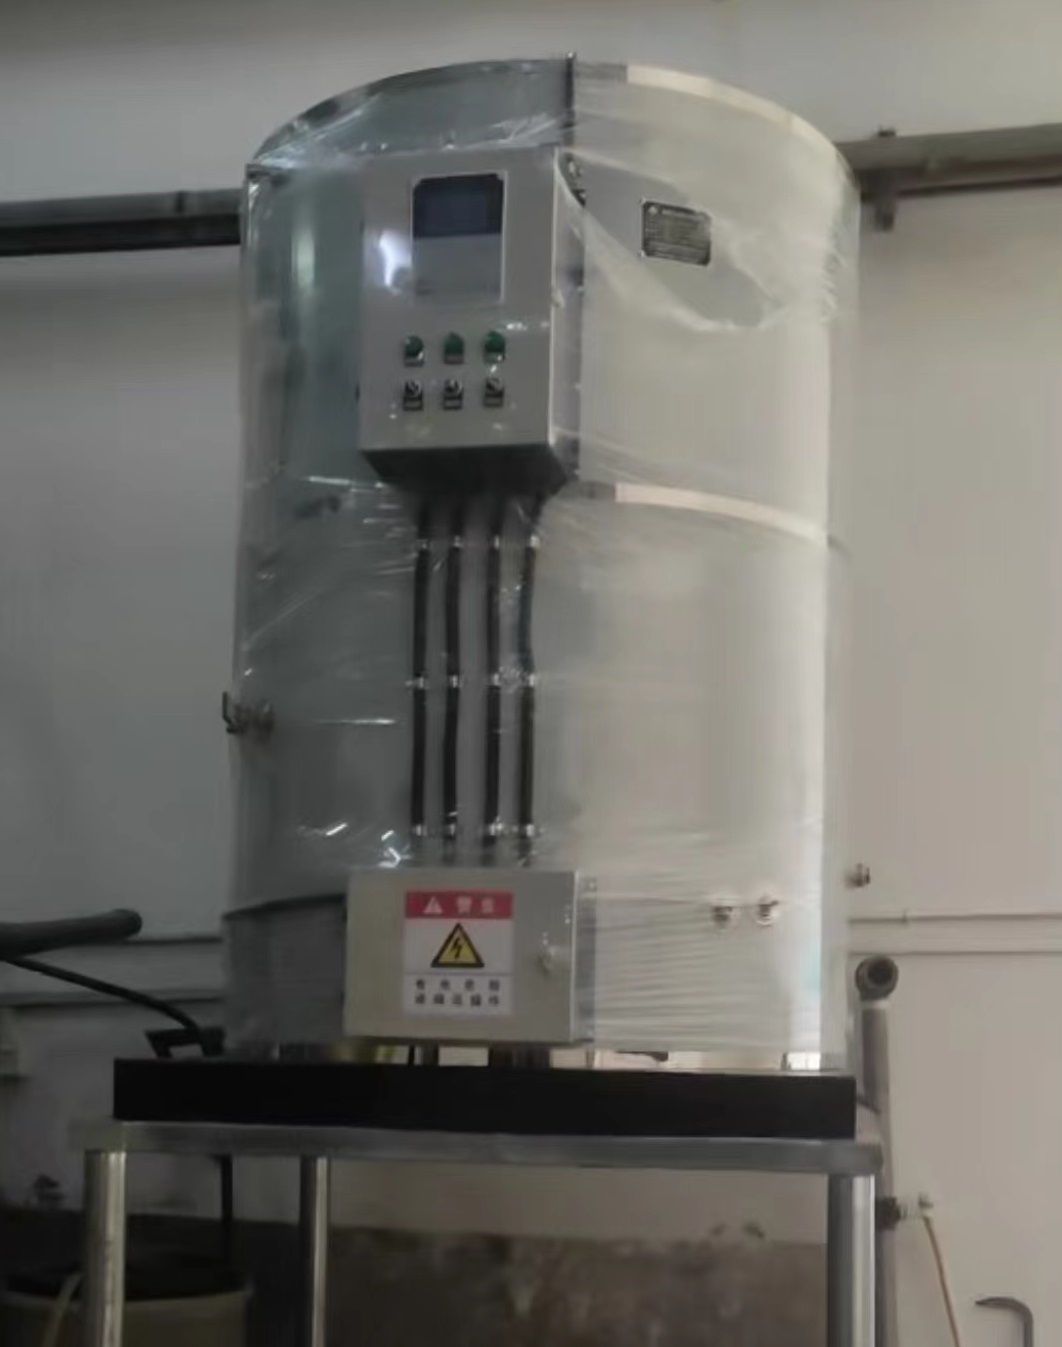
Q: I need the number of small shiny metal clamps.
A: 12